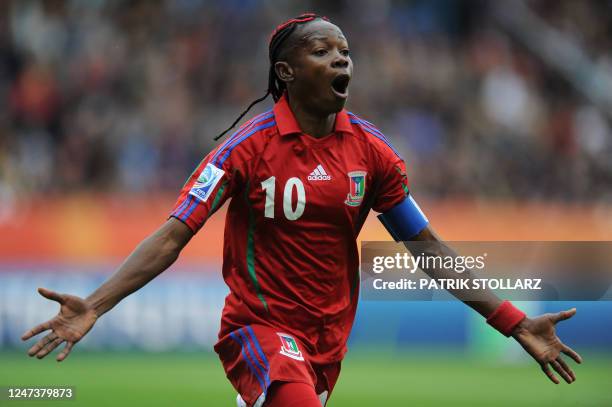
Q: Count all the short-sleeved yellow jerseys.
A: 0